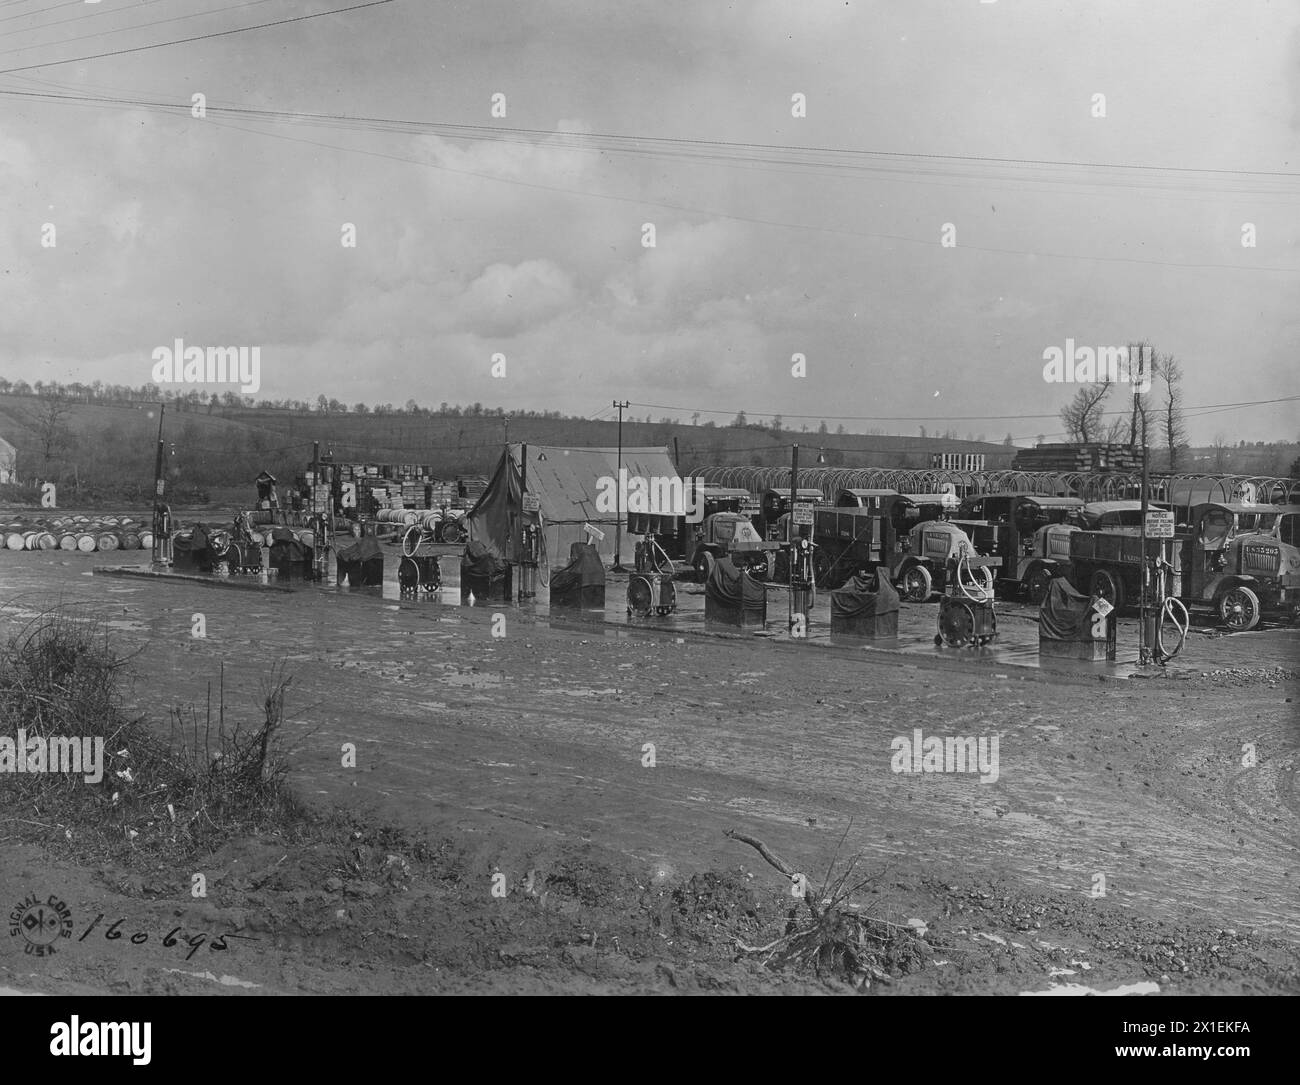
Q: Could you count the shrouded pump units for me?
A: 8